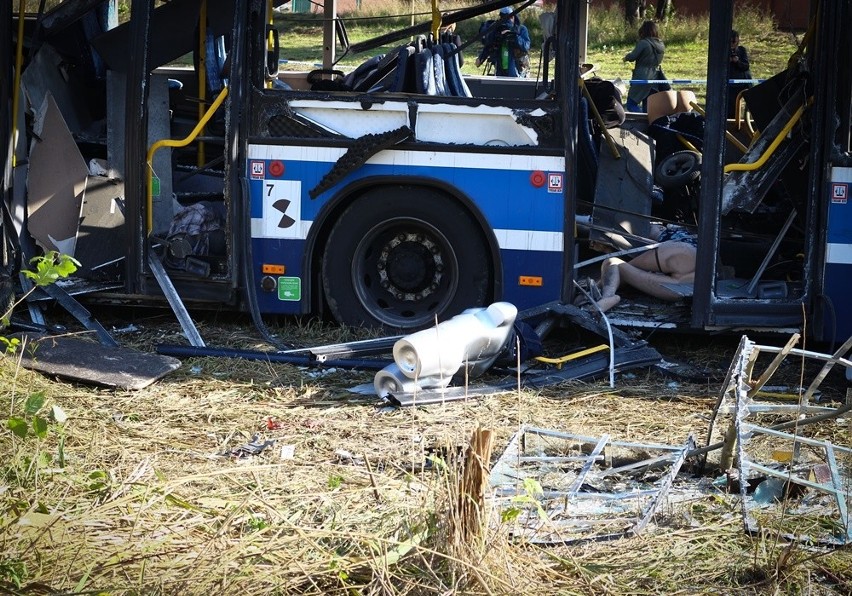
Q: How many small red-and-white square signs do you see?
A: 3